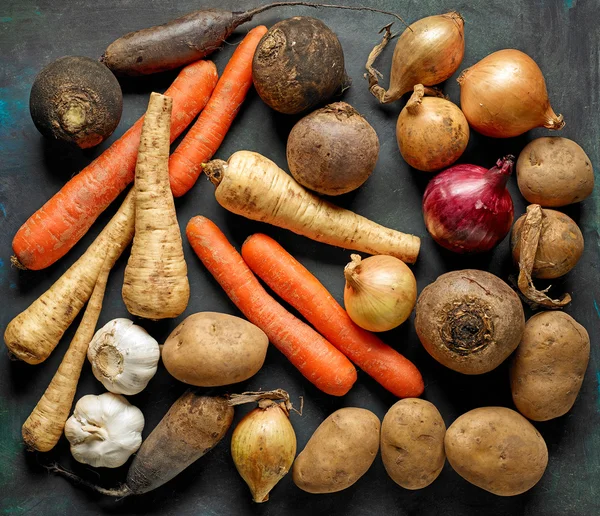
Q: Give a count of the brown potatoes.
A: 6